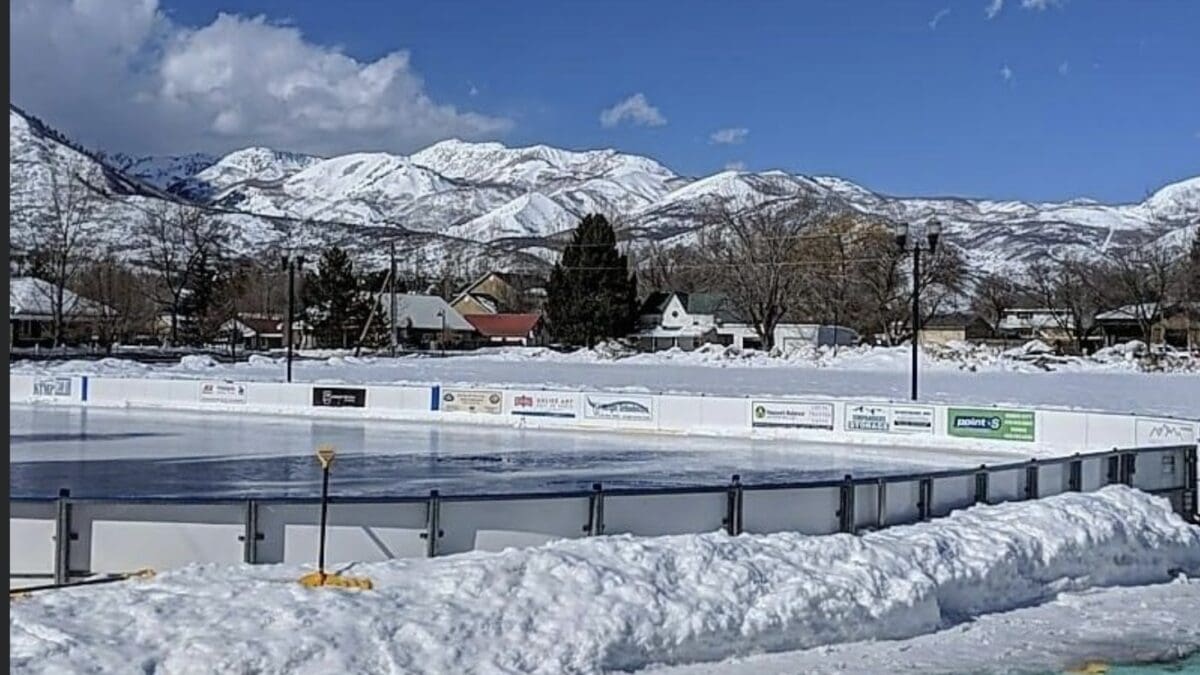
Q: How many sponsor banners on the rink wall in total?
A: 10